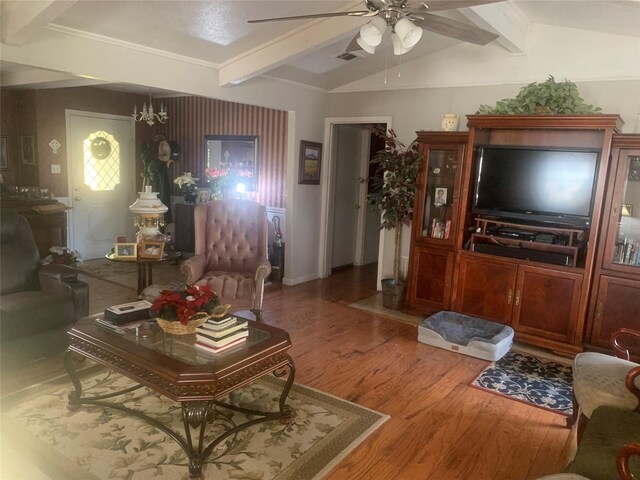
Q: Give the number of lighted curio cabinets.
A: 2